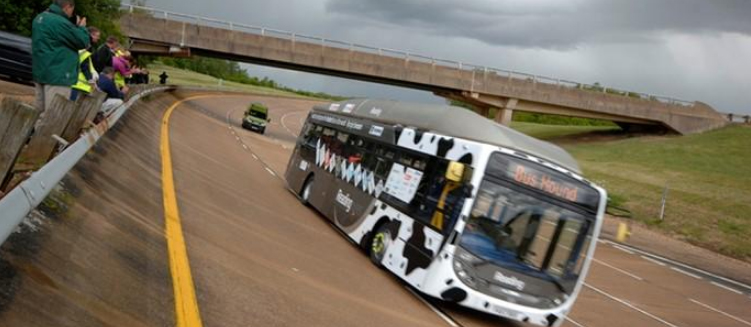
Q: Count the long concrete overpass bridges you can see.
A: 1